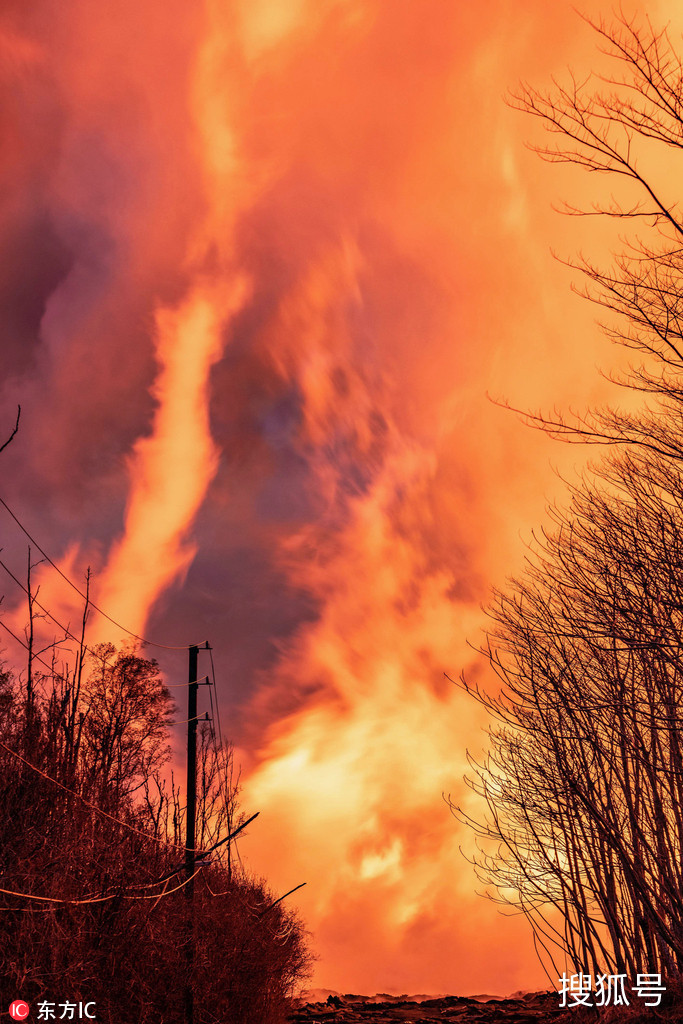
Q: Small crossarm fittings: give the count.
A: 3